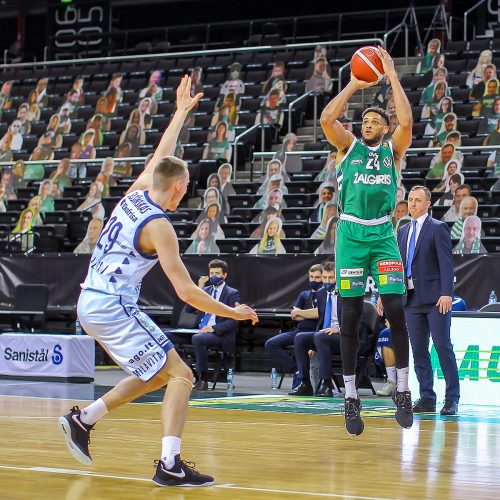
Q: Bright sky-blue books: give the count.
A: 0